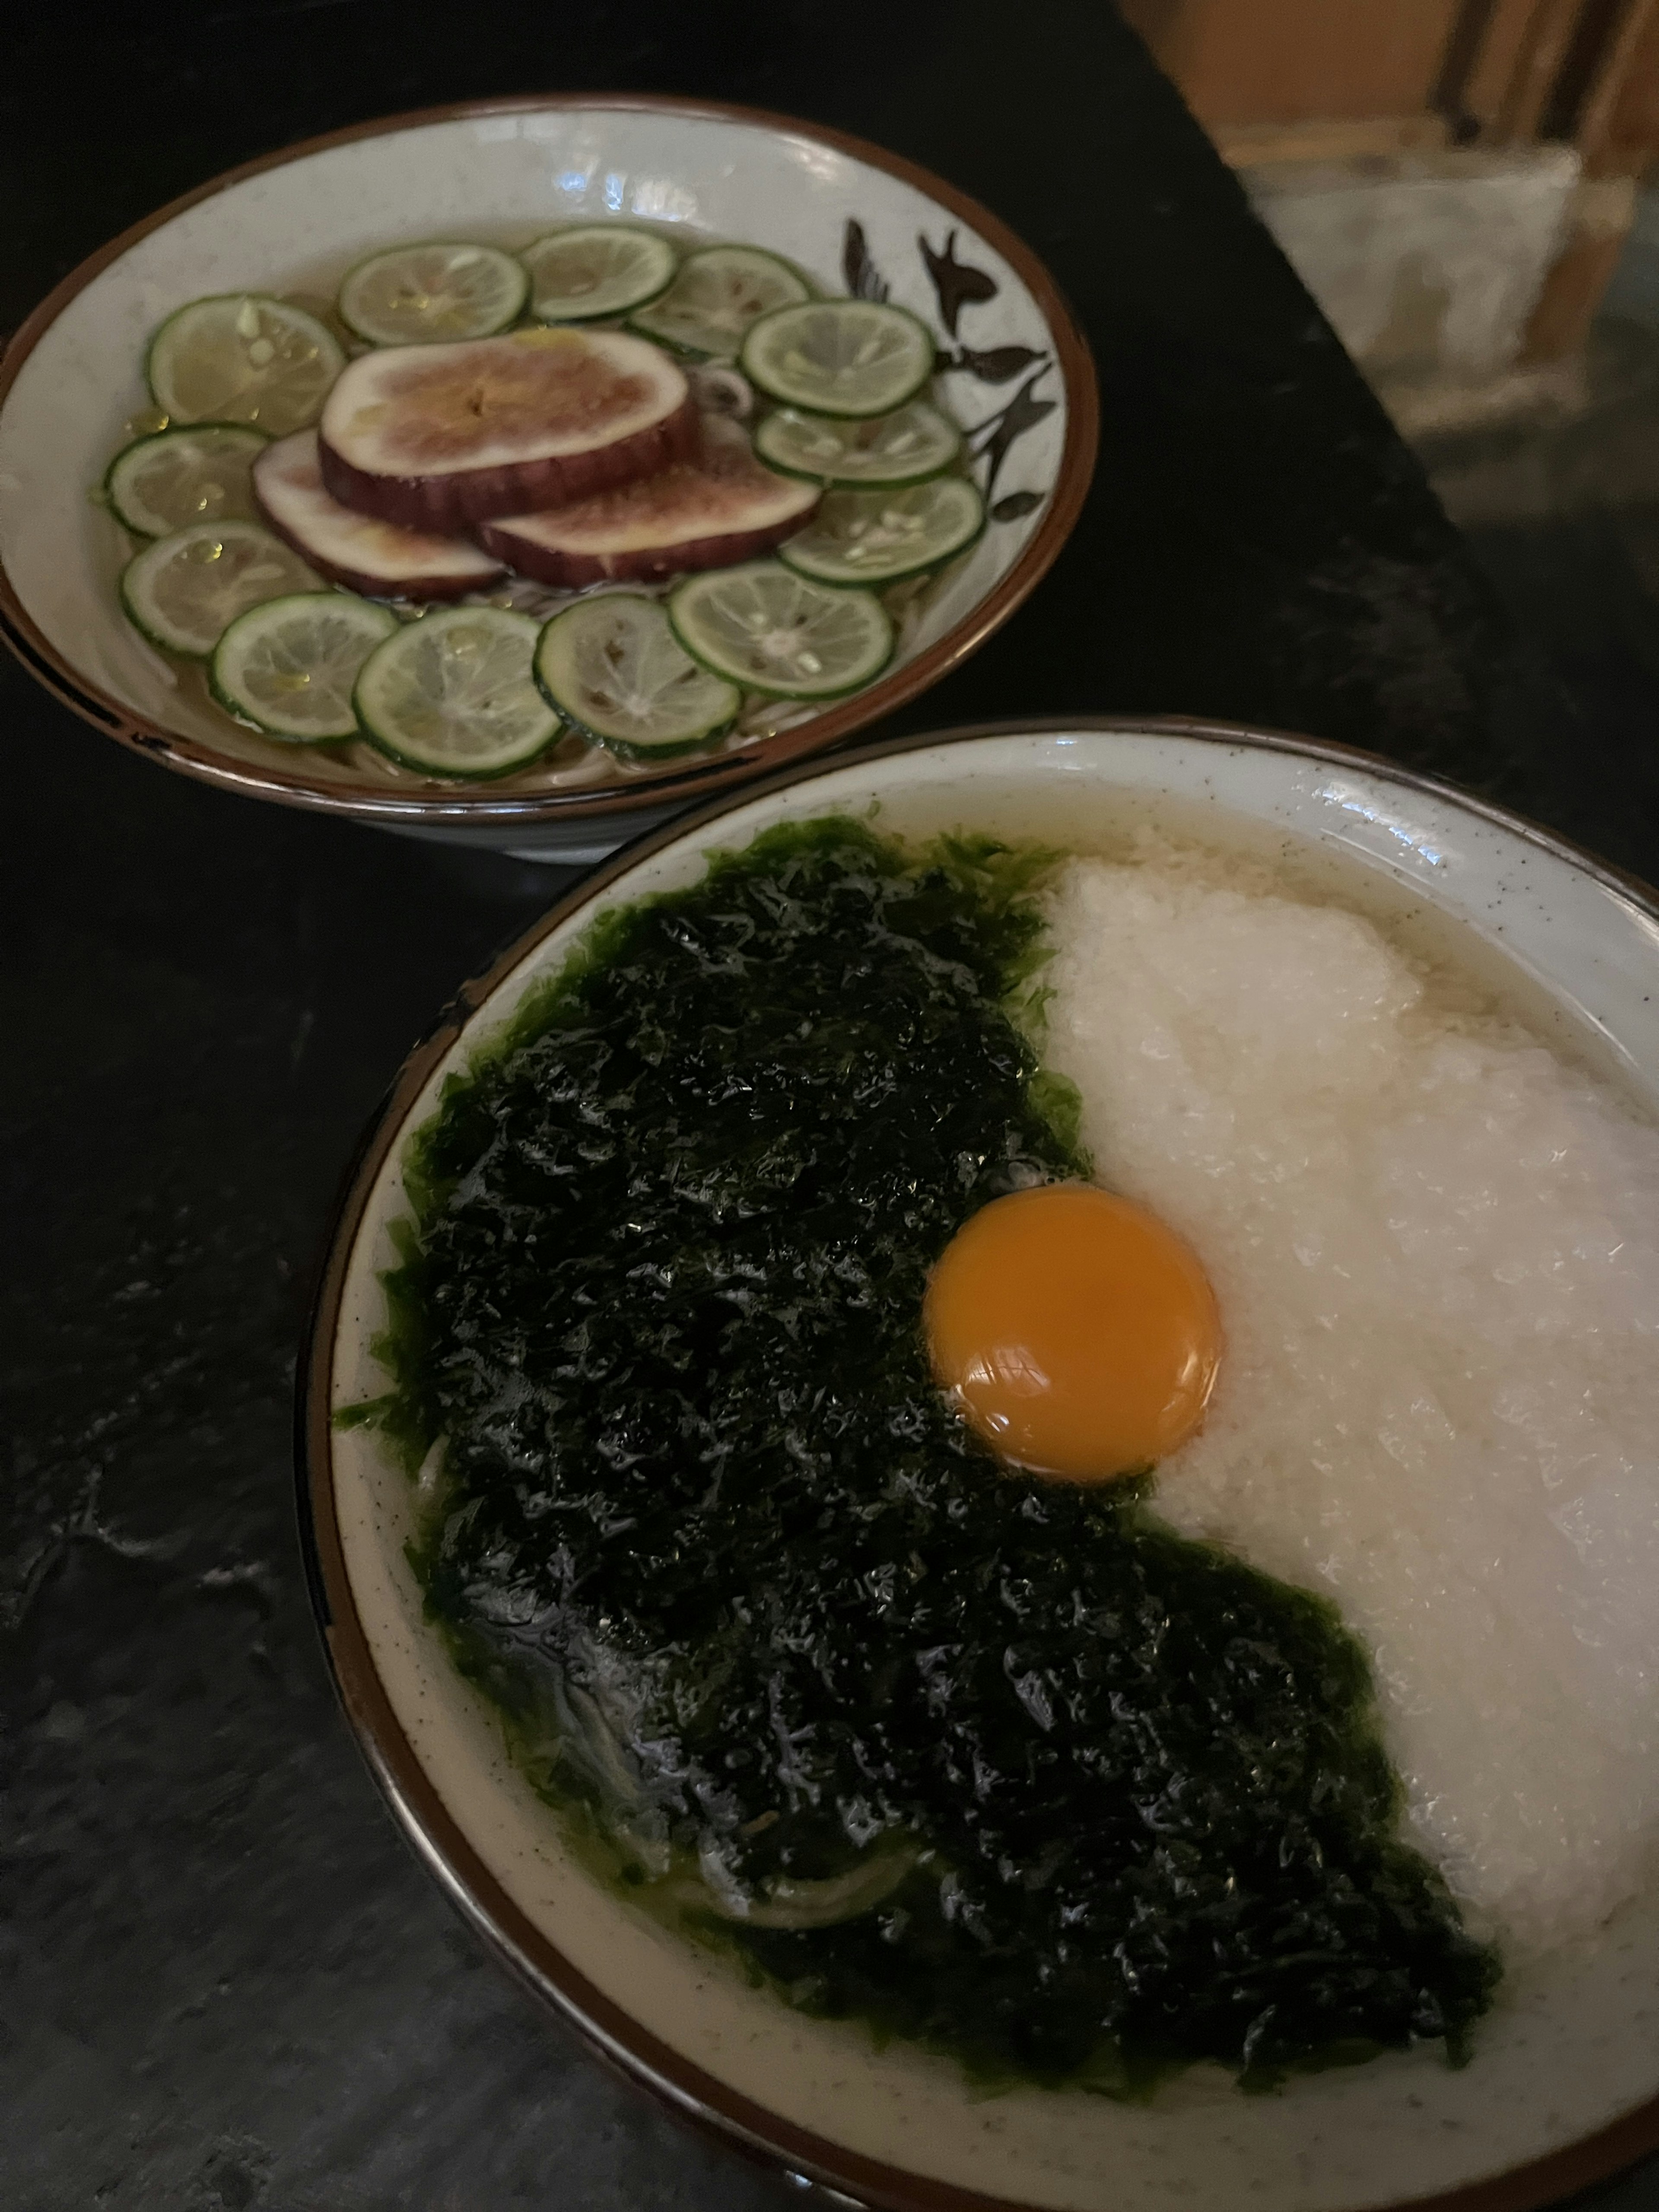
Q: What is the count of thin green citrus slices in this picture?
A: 13